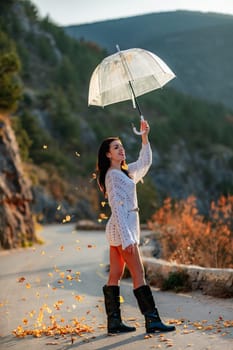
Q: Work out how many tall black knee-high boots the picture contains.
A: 2